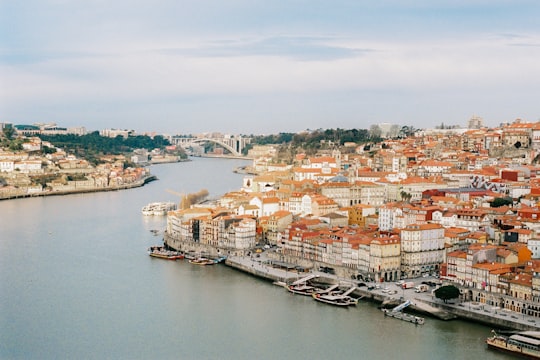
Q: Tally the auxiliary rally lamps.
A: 0